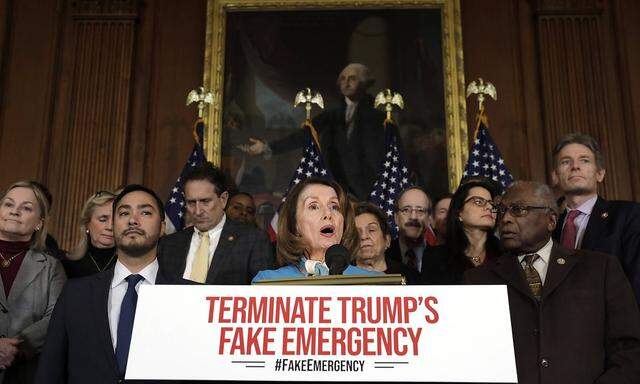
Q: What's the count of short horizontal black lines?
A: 4